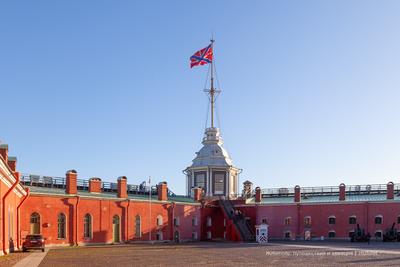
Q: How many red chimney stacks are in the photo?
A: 11